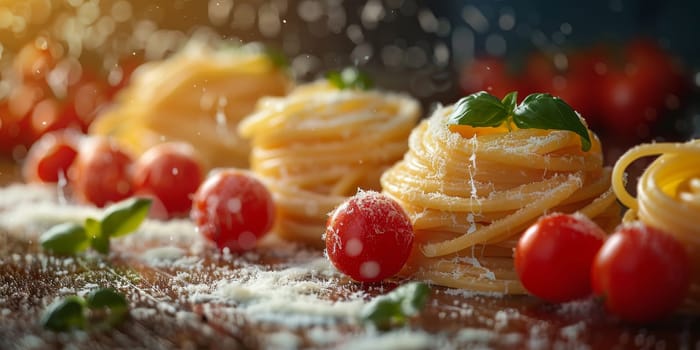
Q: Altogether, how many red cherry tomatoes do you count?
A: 7